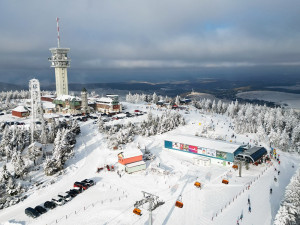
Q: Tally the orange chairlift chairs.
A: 5